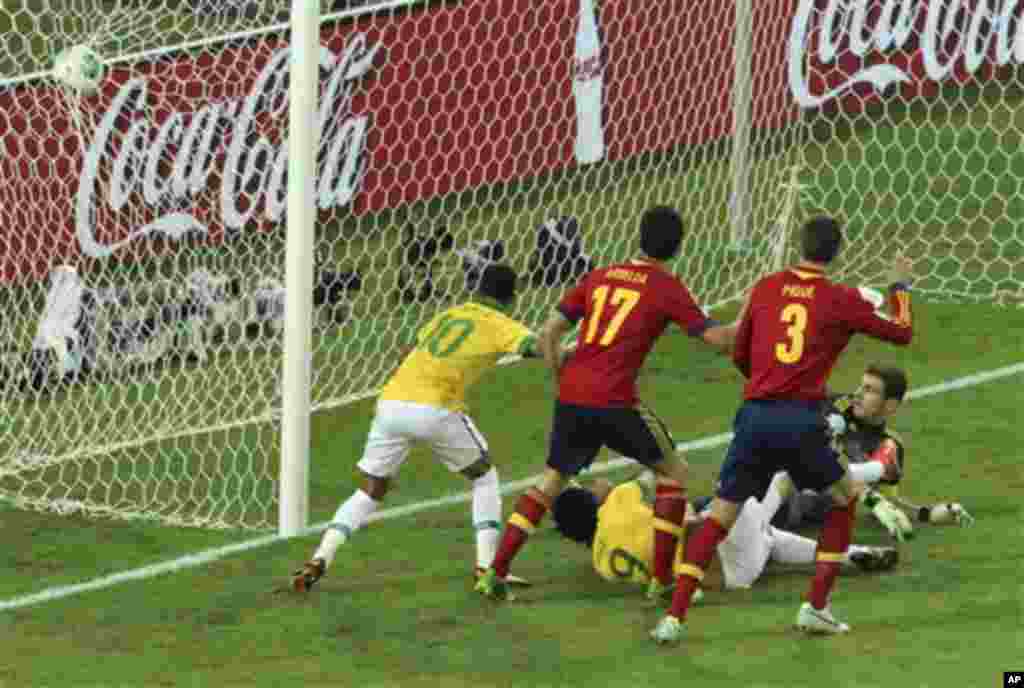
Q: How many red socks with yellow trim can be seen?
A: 4